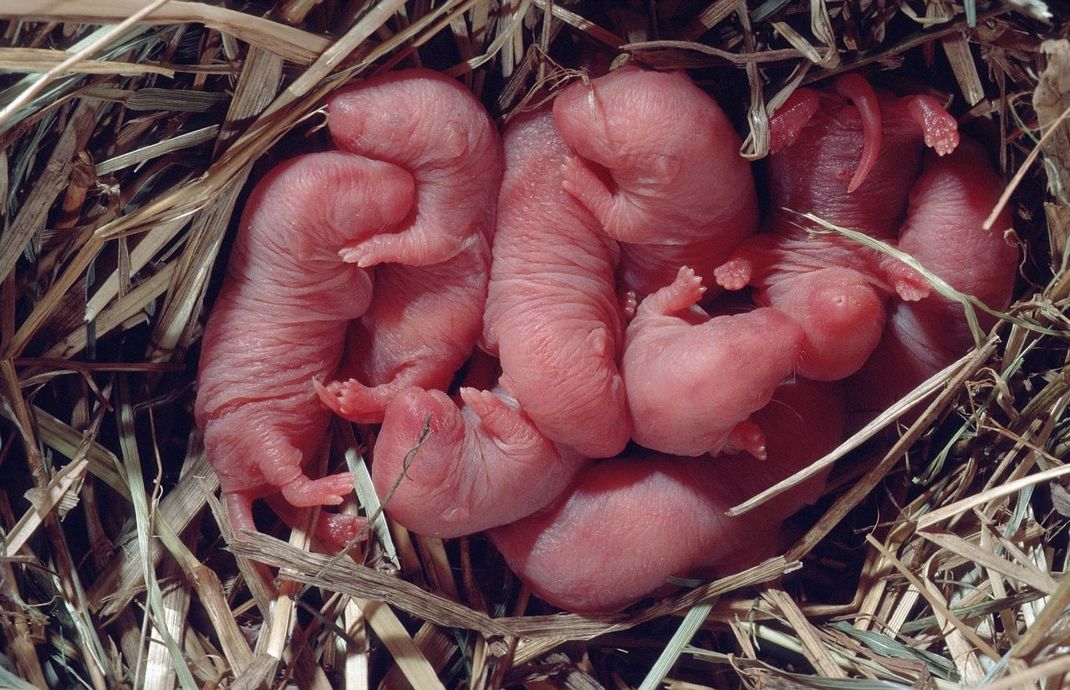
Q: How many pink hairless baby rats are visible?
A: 9